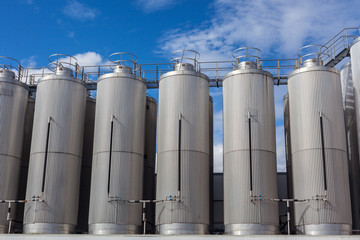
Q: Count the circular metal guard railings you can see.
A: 6